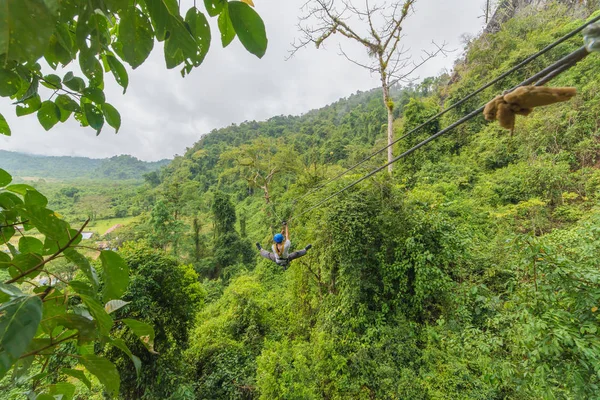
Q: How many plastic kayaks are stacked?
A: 0